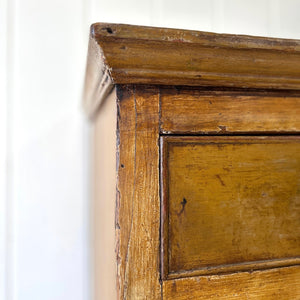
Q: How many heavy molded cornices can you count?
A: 1